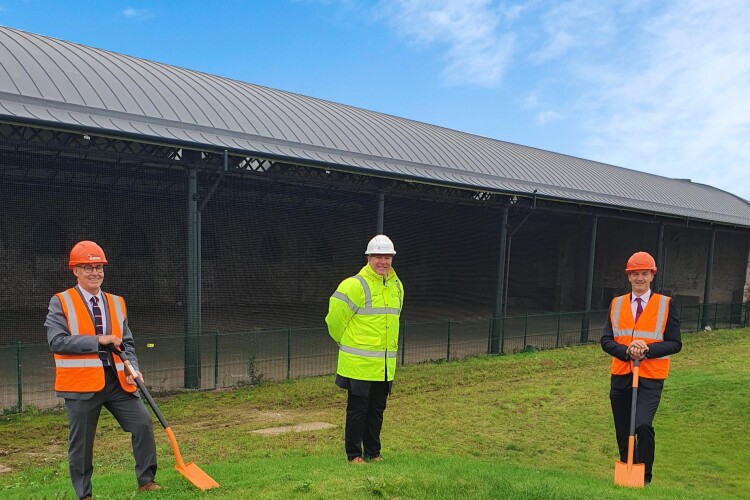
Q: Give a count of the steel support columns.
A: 6